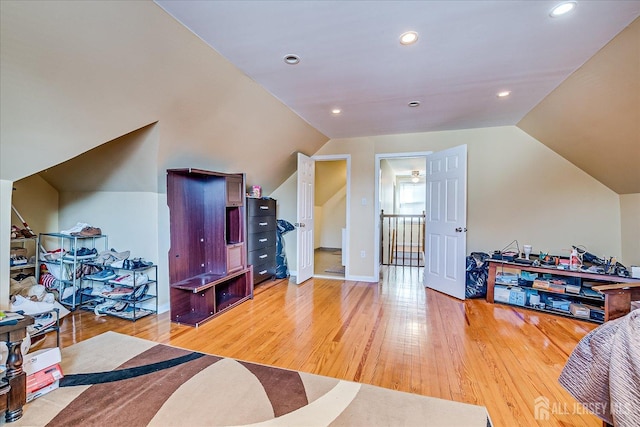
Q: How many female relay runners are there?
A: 0